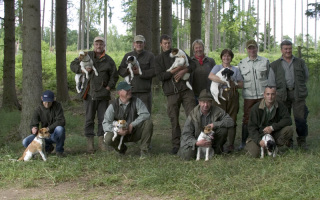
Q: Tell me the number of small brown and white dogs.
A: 5